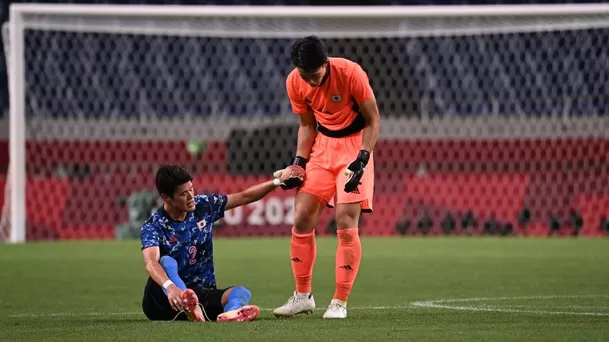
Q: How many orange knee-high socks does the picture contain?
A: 2